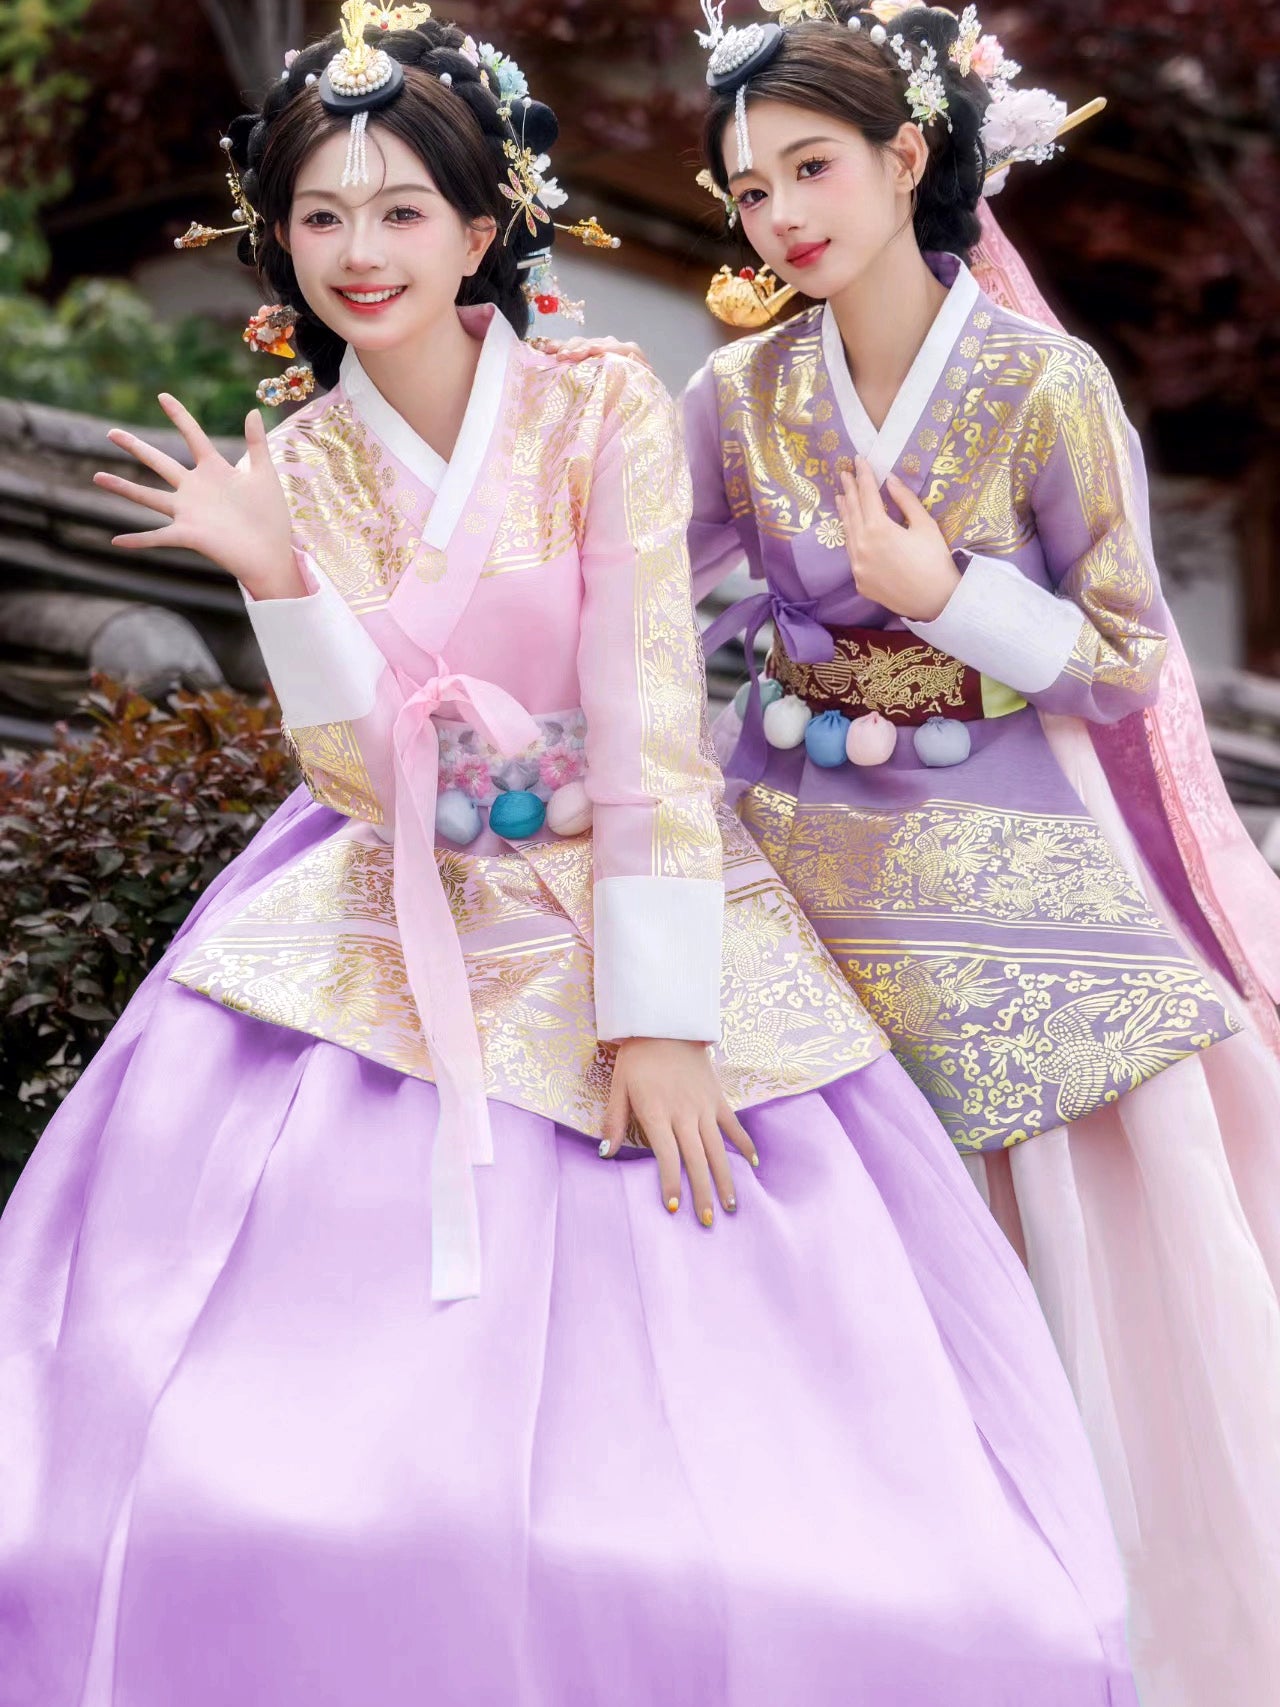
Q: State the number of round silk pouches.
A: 8